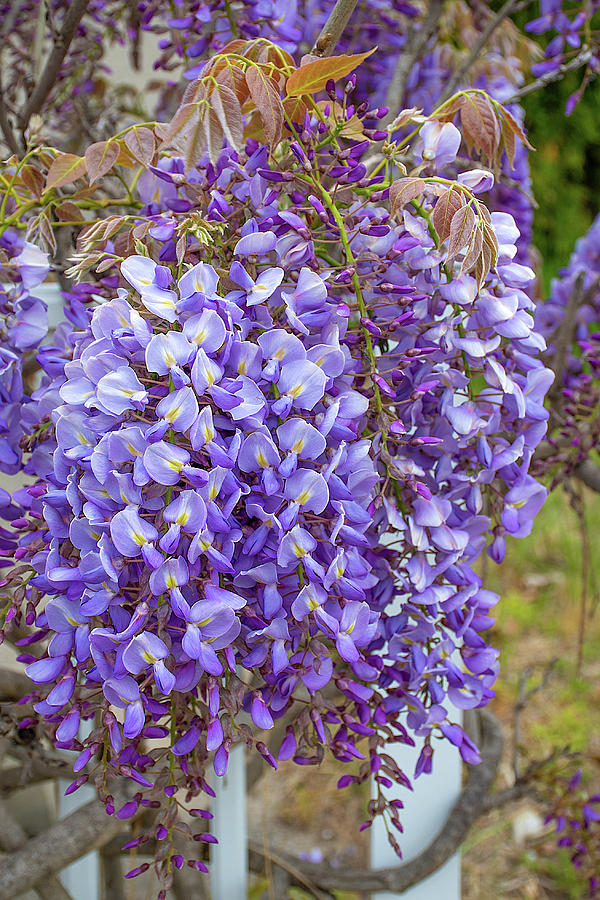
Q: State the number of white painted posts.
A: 3